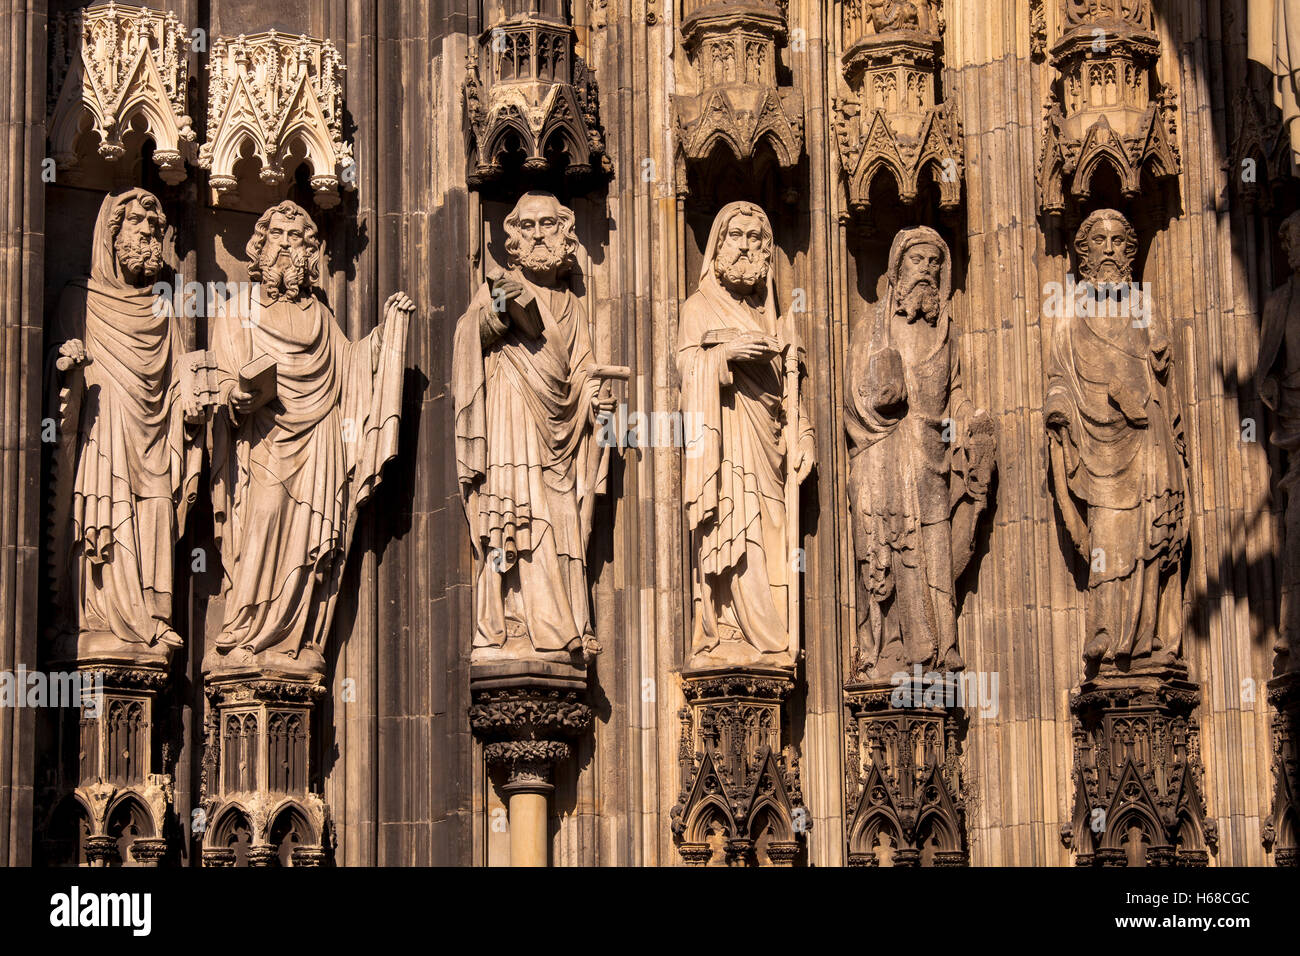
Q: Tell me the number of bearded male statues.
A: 6